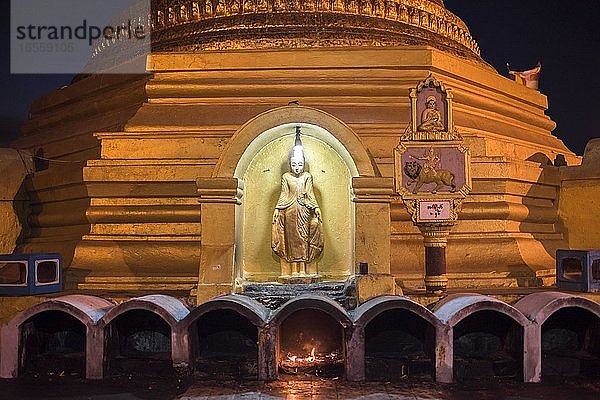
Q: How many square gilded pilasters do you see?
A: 2